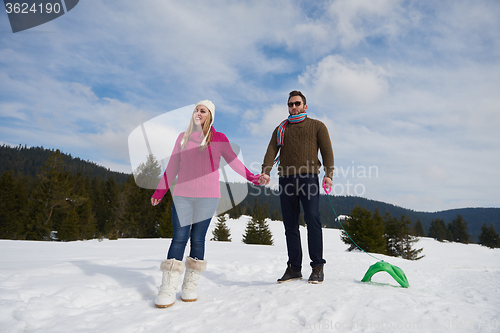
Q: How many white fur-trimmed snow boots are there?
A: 2